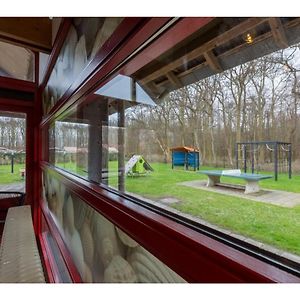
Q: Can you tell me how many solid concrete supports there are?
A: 2